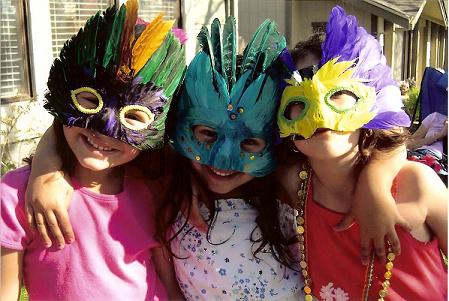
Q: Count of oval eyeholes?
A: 6